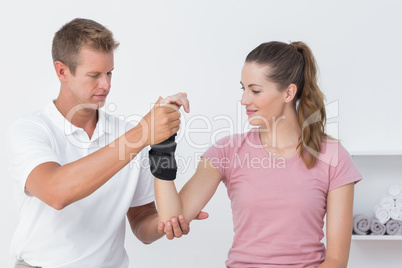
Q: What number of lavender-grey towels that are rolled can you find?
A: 3